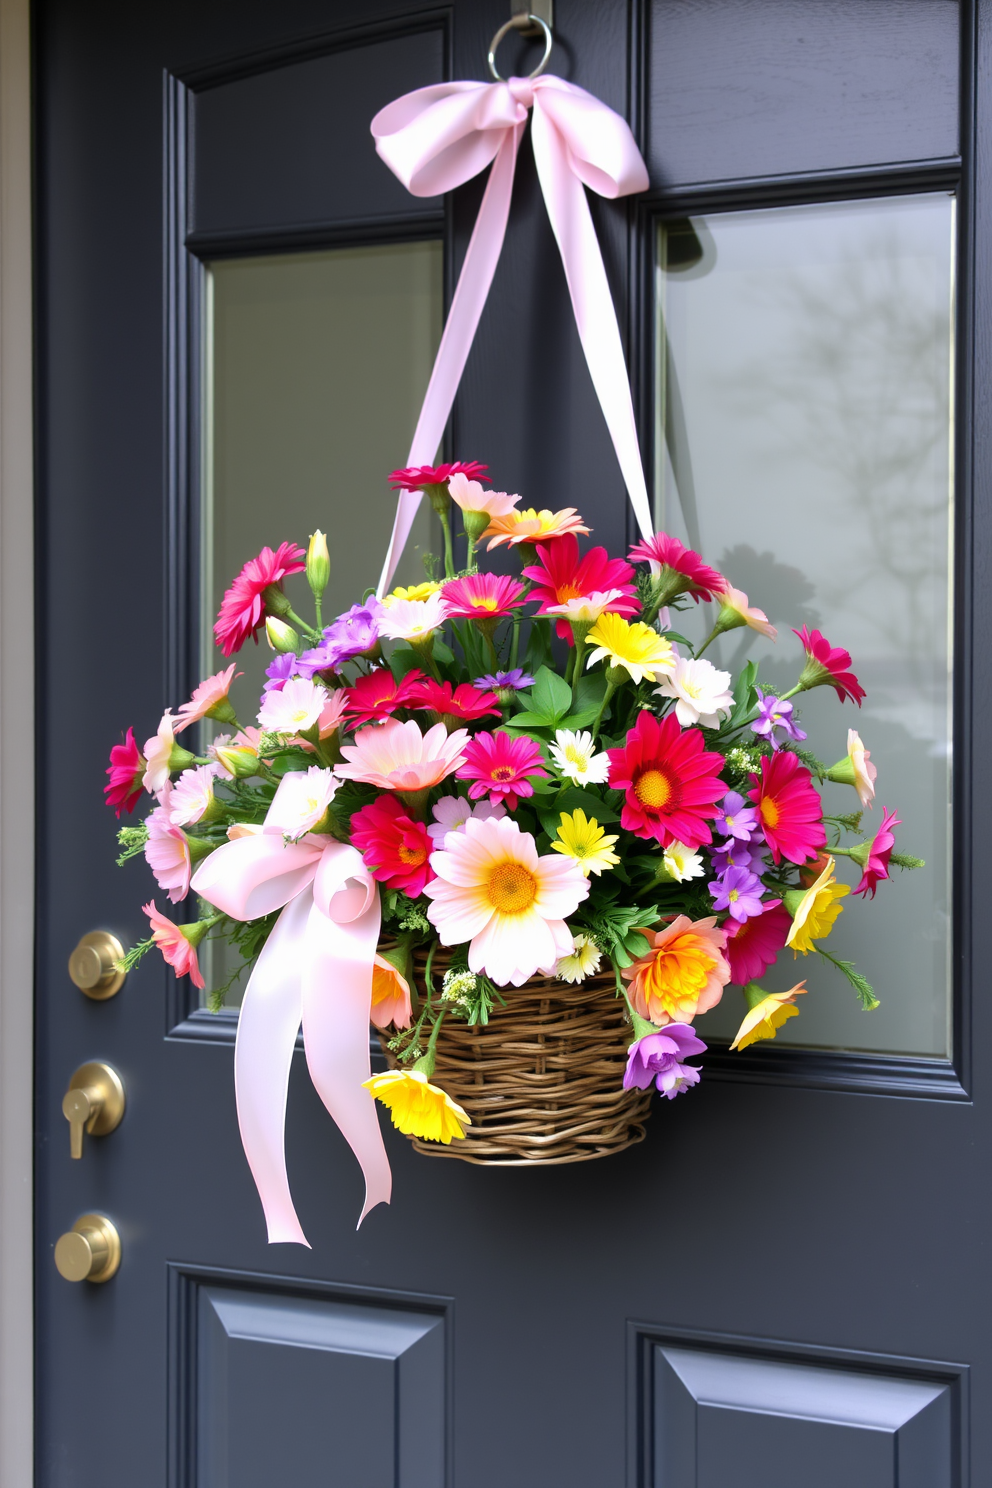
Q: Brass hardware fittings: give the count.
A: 3